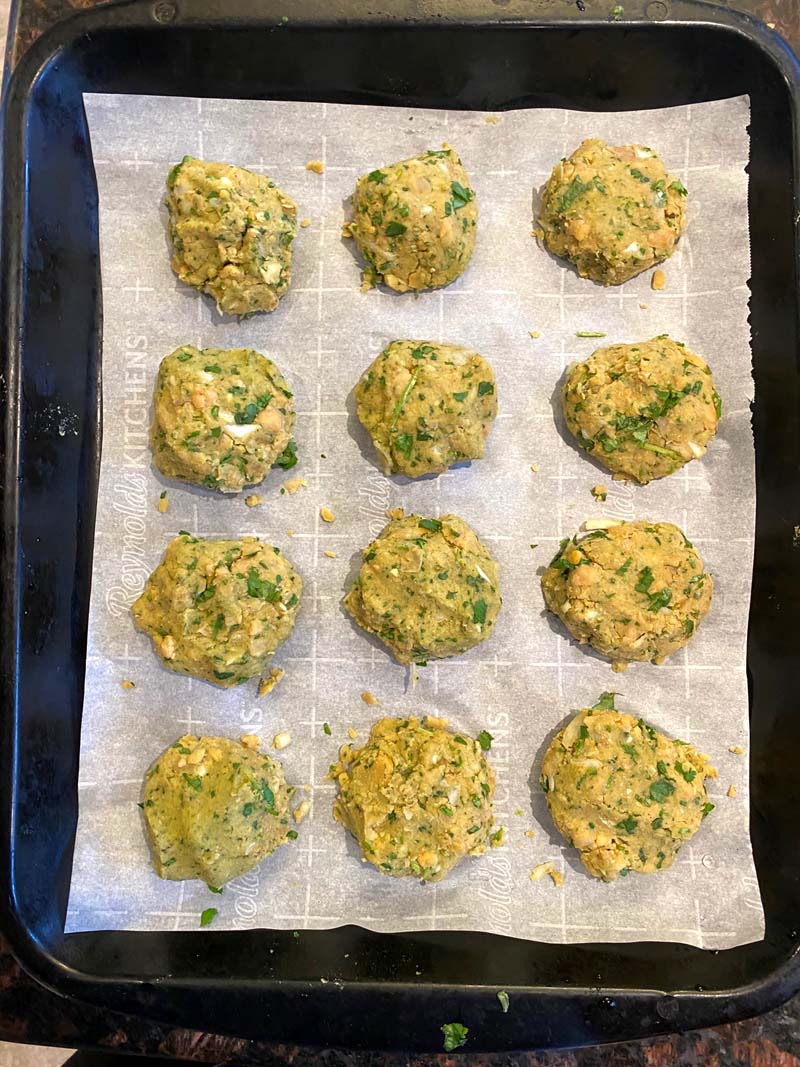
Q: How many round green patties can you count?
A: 12